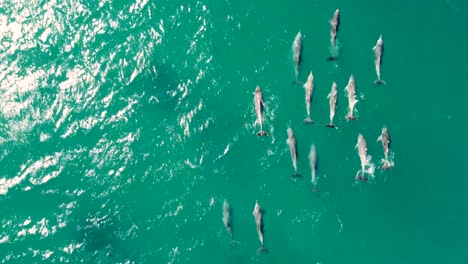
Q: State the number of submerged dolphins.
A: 13